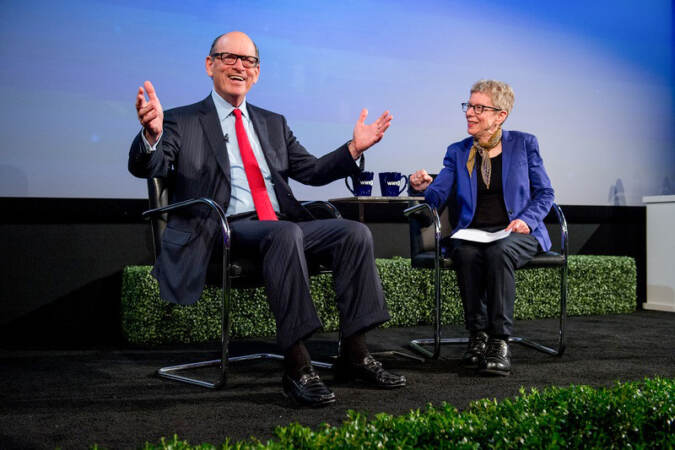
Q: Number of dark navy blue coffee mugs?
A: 2